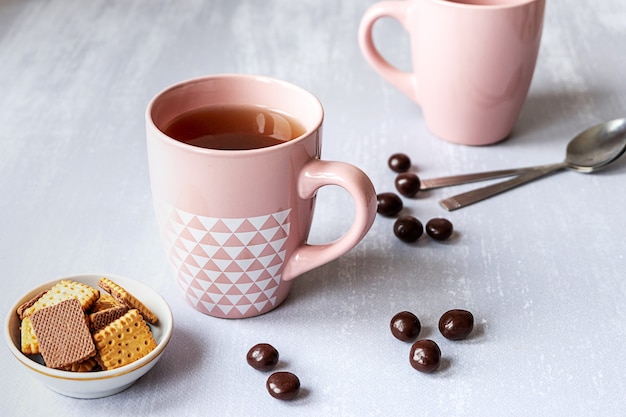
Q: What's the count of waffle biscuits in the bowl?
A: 2